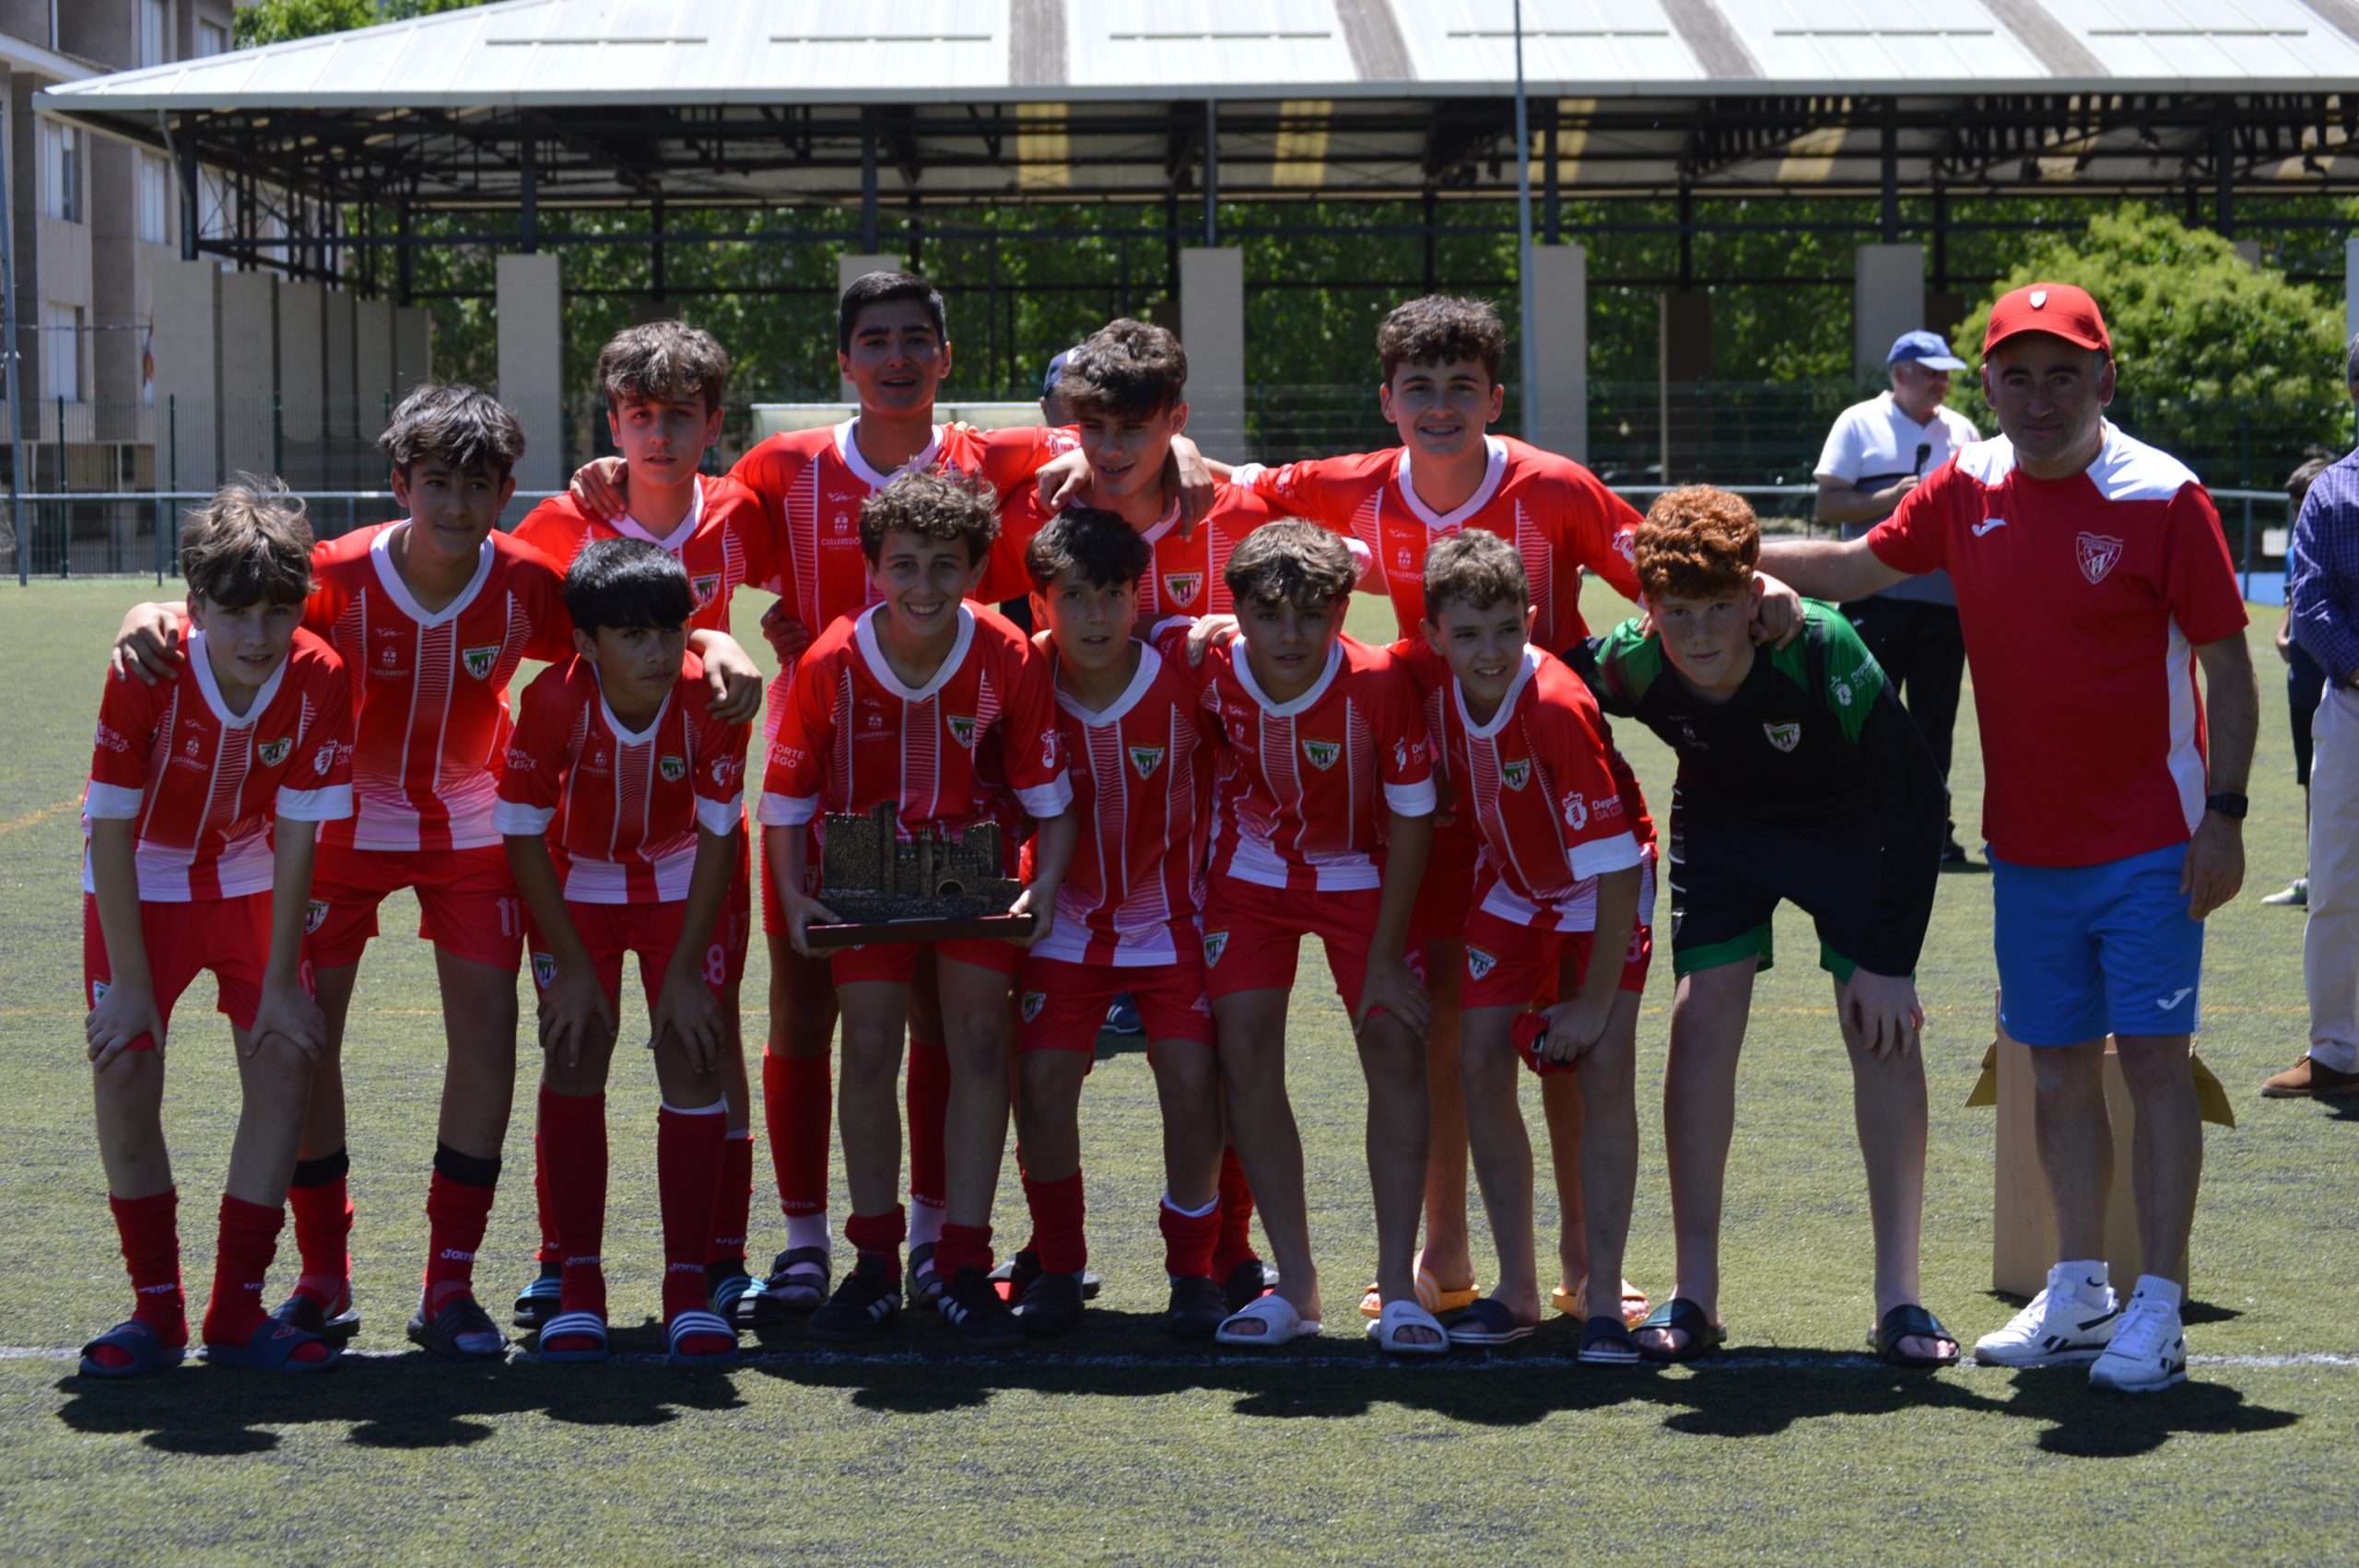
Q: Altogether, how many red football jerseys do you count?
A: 11